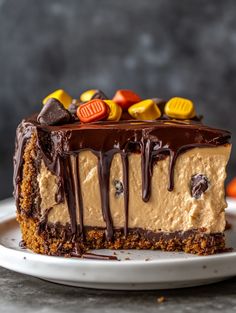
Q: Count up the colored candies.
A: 7